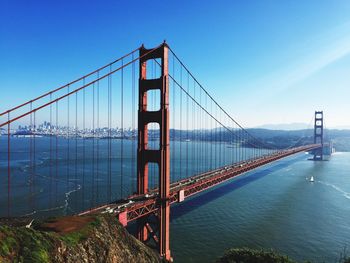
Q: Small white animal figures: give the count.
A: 0